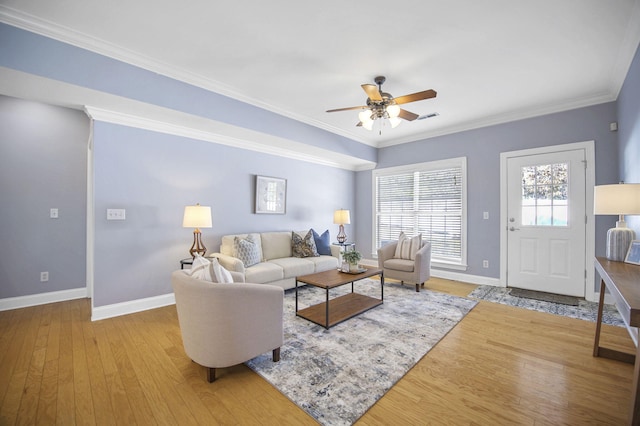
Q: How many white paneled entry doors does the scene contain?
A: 1